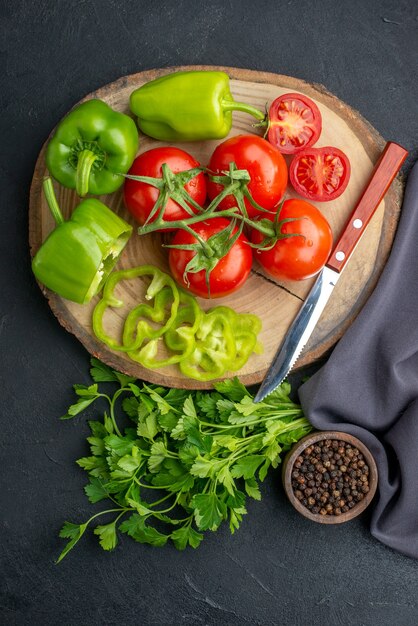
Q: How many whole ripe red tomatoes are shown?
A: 4